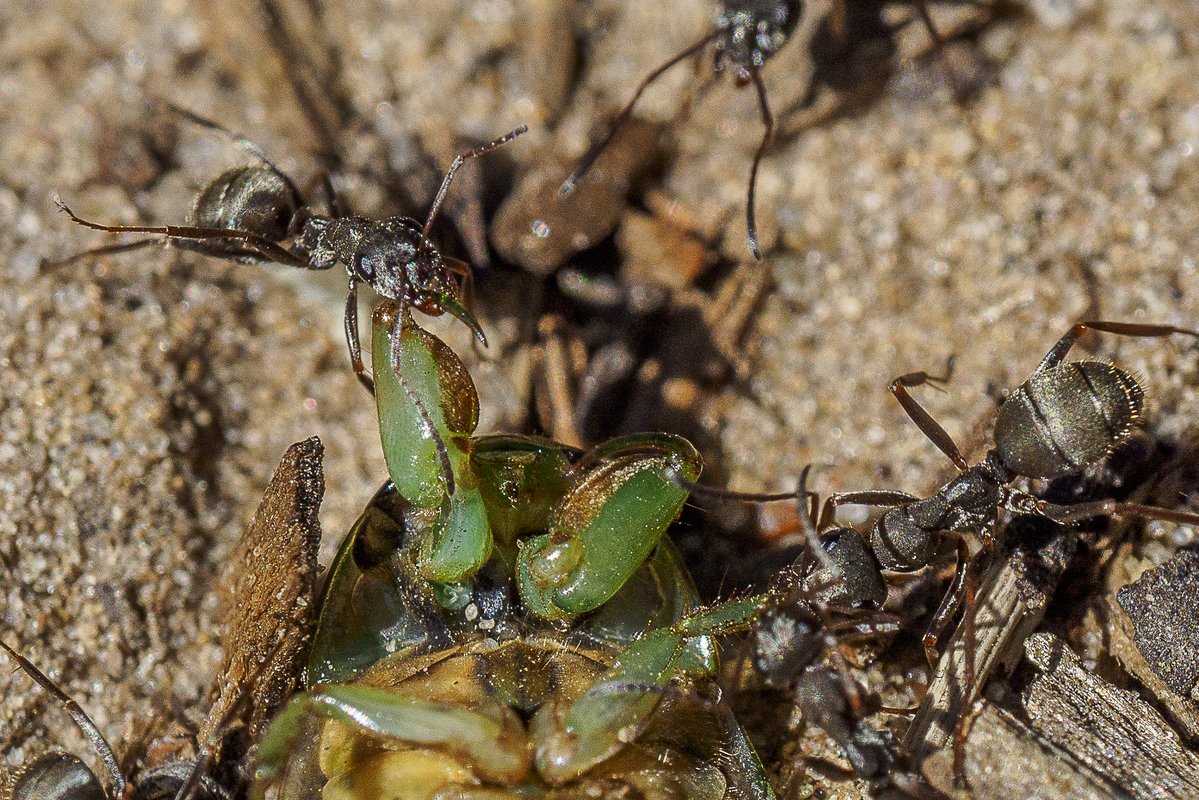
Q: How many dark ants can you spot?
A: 5